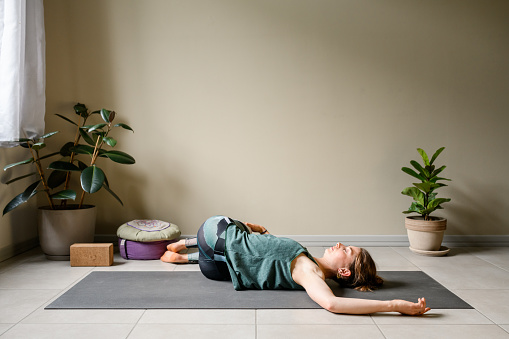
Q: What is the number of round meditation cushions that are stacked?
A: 2